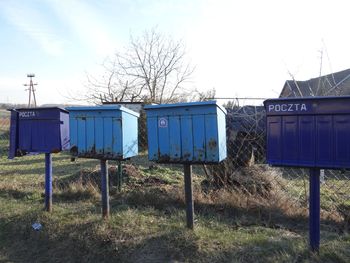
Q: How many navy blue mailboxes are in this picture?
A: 2